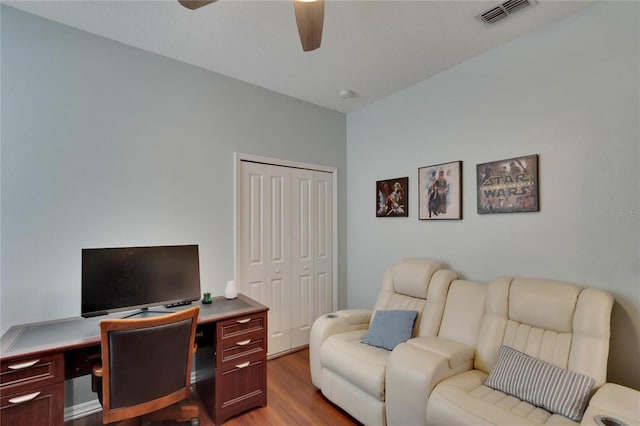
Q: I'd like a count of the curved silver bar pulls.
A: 5